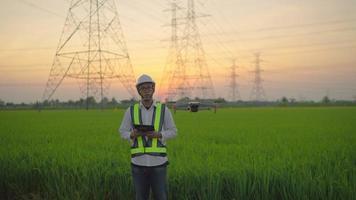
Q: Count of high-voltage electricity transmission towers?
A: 5